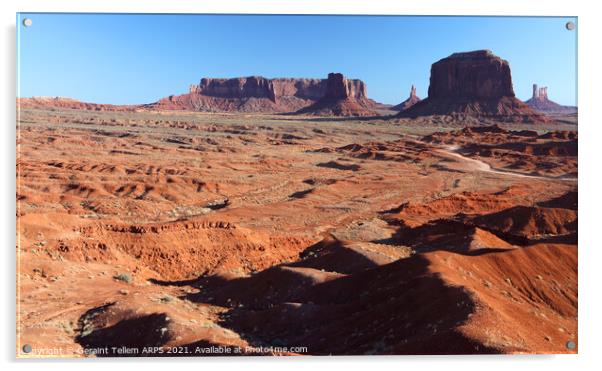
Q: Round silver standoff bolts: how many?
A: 4